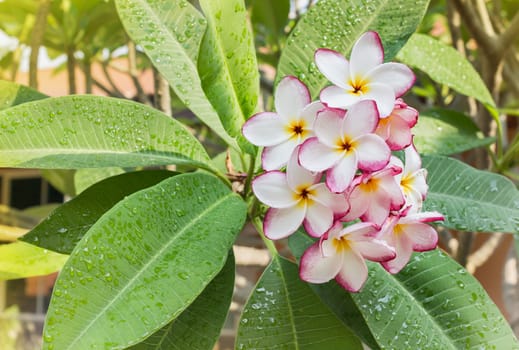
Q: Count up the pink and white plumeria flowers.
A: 9